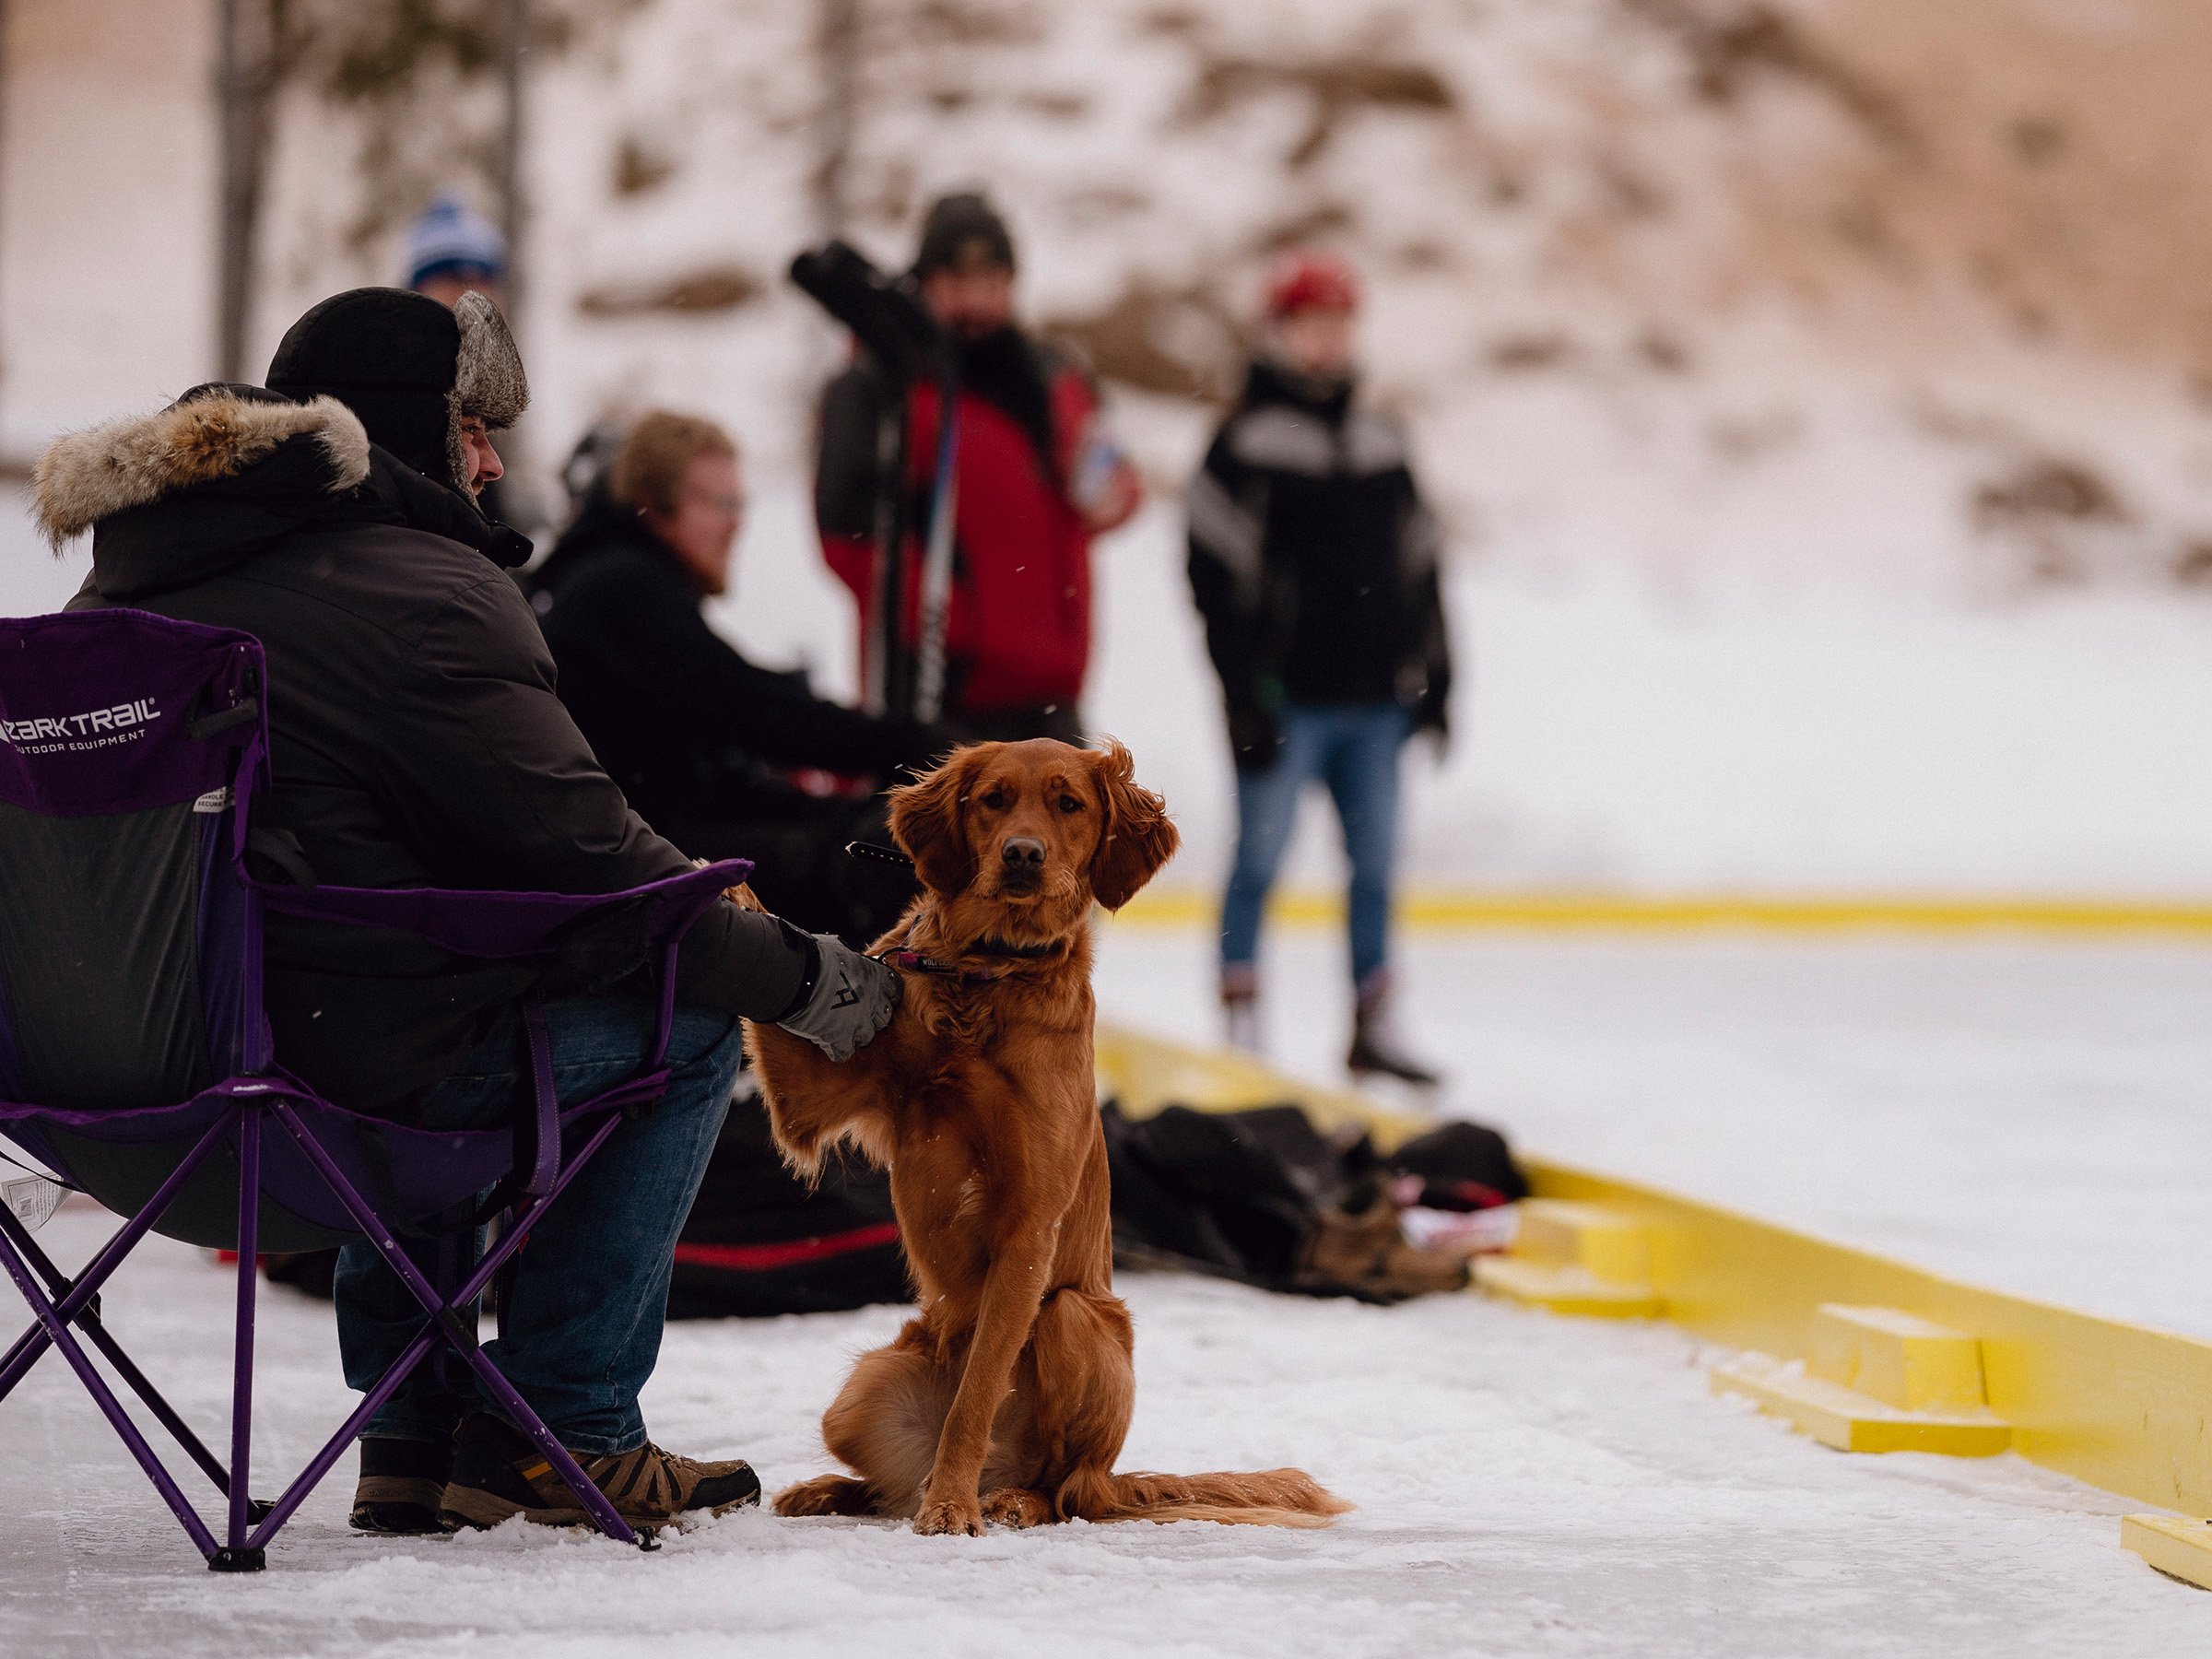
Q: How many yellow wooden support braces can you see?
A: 3